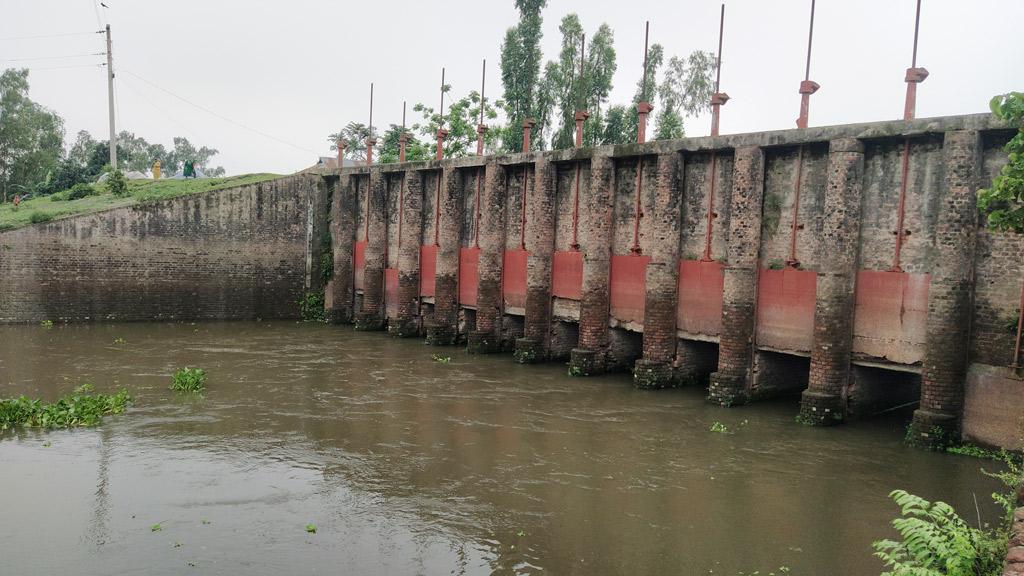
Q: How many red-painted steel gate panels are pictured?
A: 10